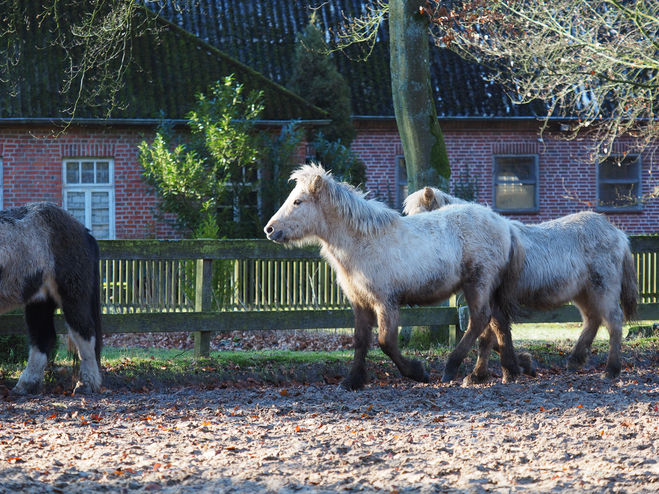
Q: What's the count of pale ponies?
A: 2